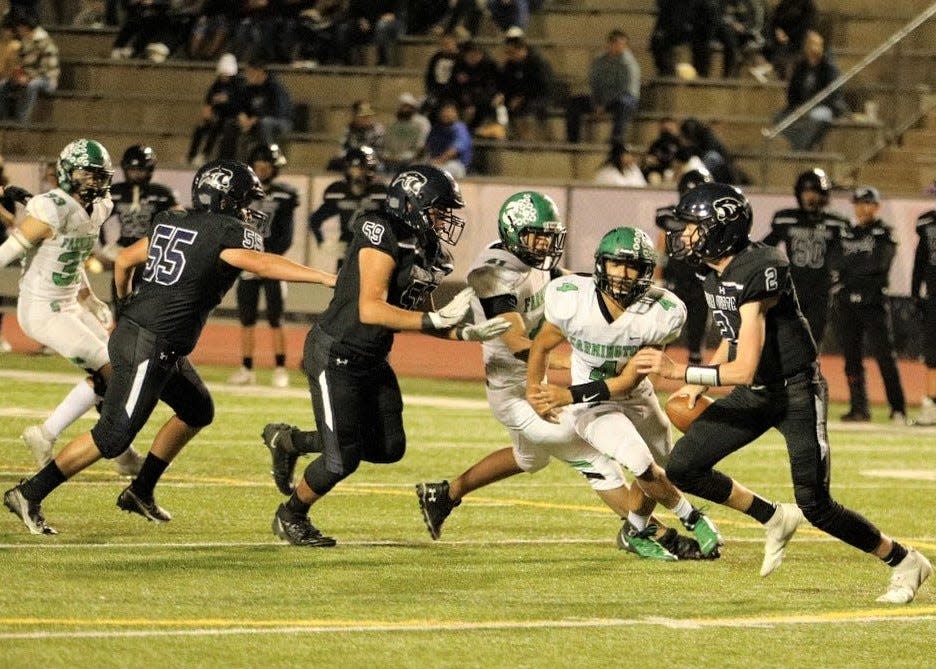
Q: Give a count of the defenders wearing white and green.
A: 3